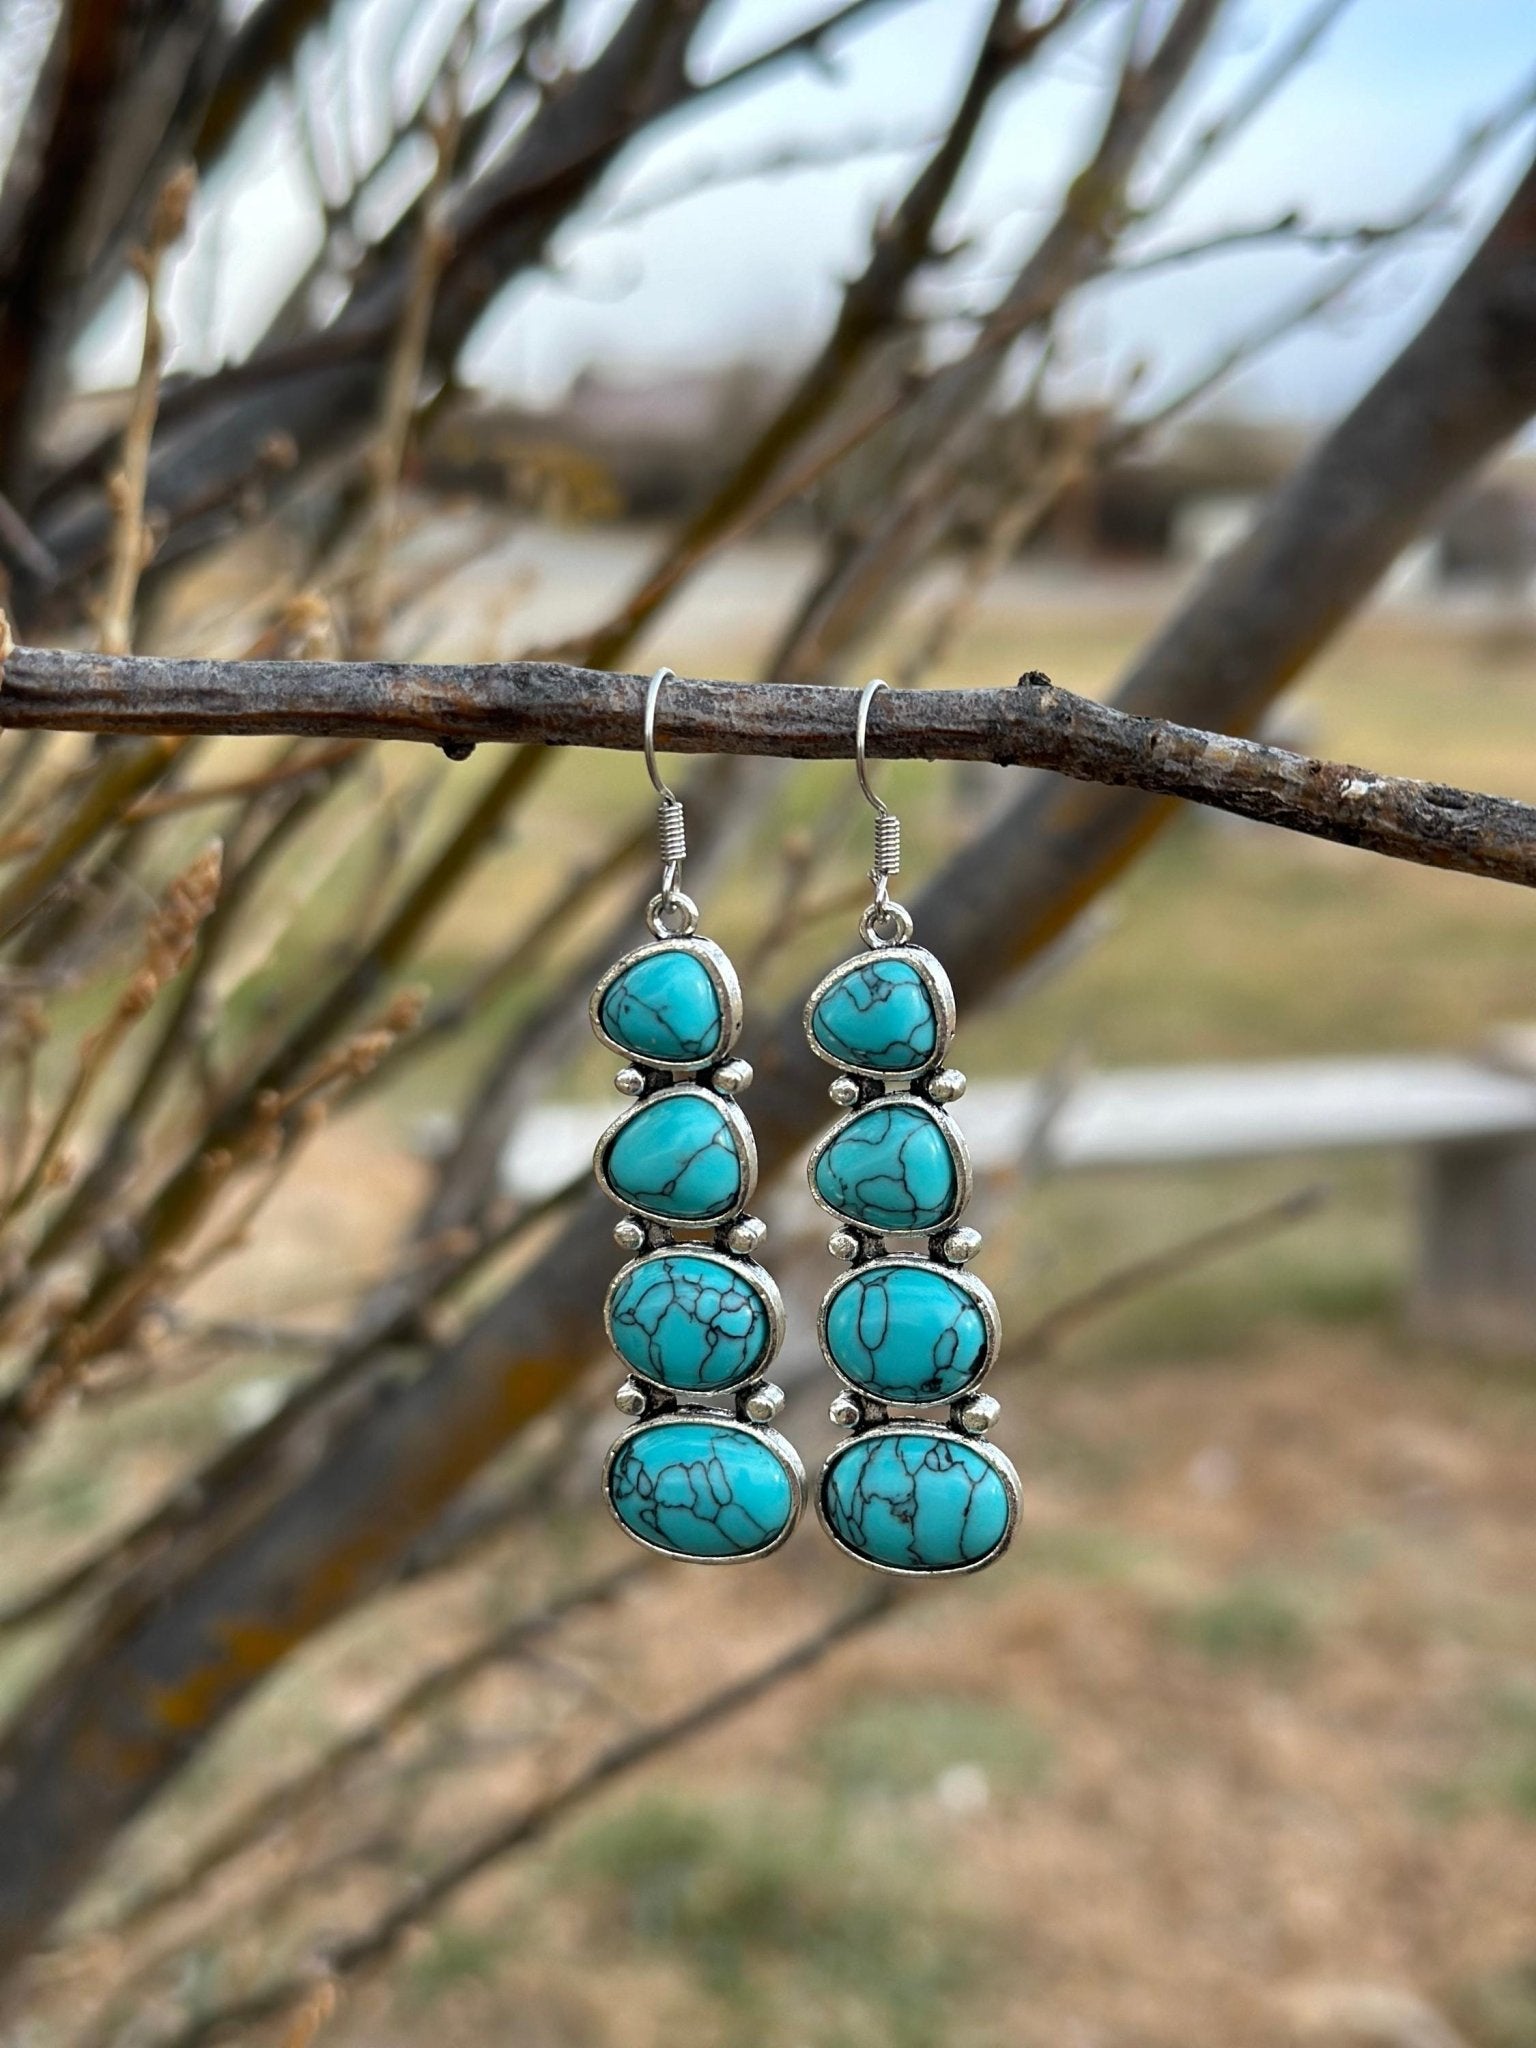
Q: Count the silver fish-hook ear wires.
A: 2